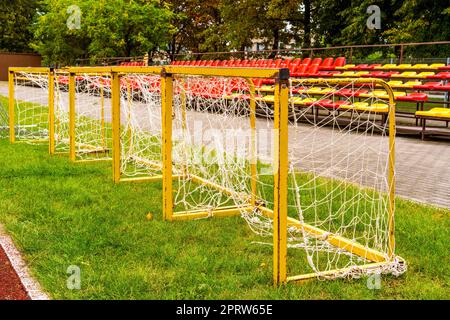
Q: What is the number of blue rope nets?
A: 0